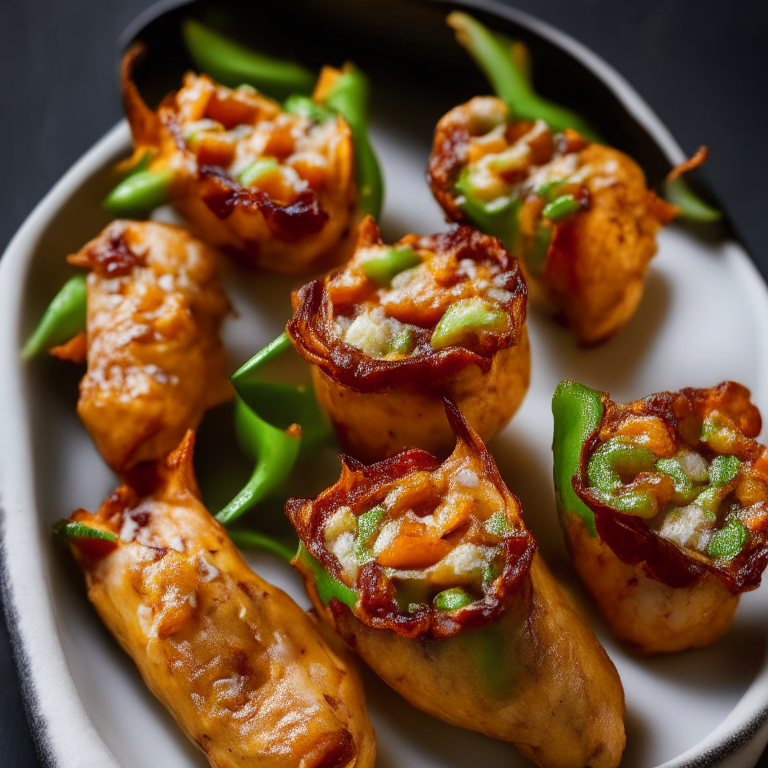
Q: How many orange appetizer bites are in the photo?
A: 7